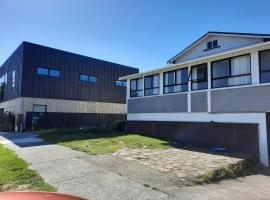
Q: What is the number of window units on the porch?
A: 6